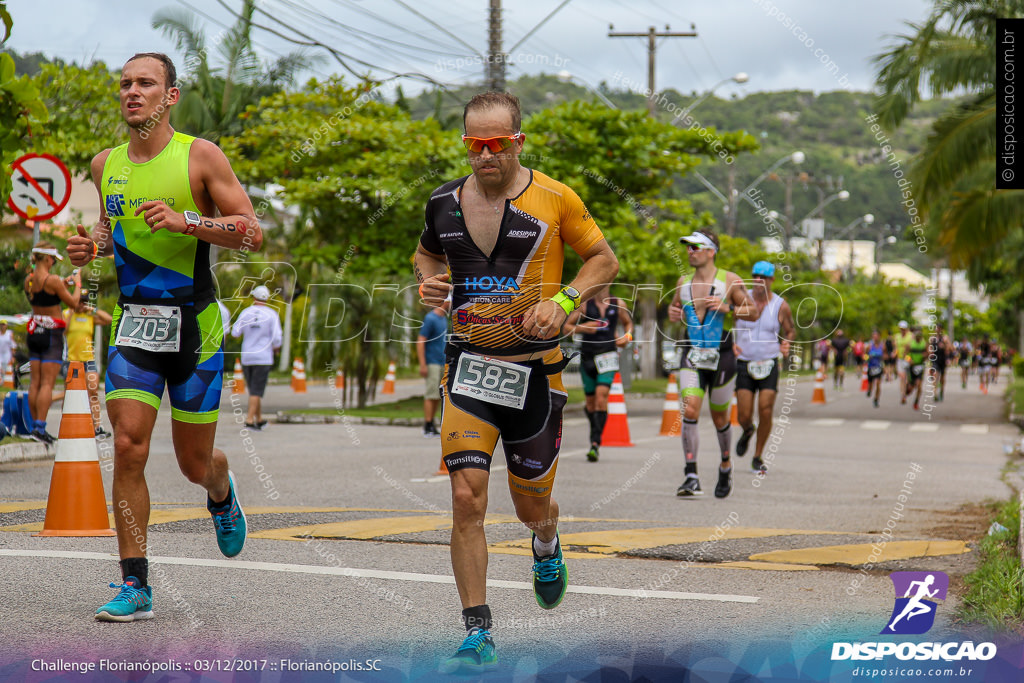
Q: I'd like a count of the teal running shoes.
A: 4